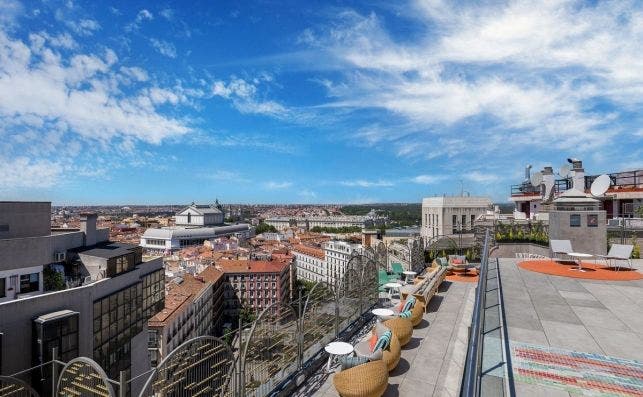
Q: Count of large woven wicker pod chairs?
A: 4